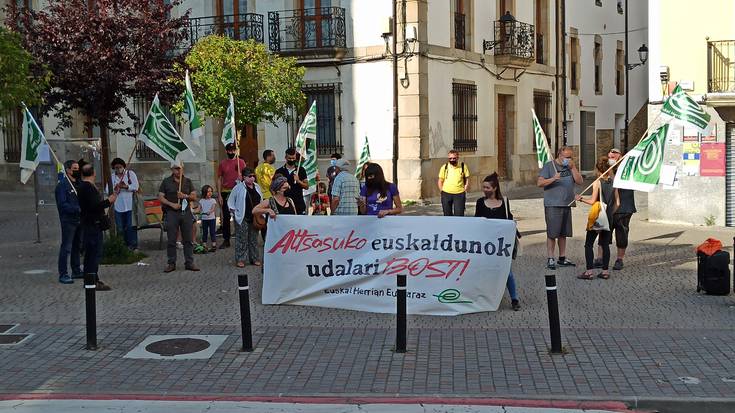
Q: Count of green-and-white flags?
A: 10